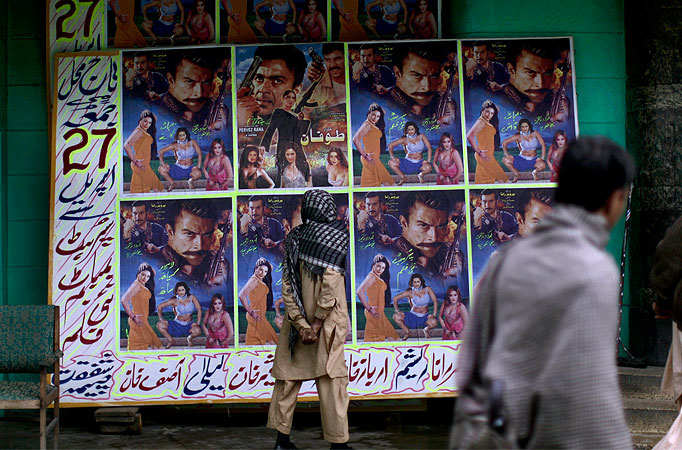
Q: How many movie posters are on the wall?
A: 11